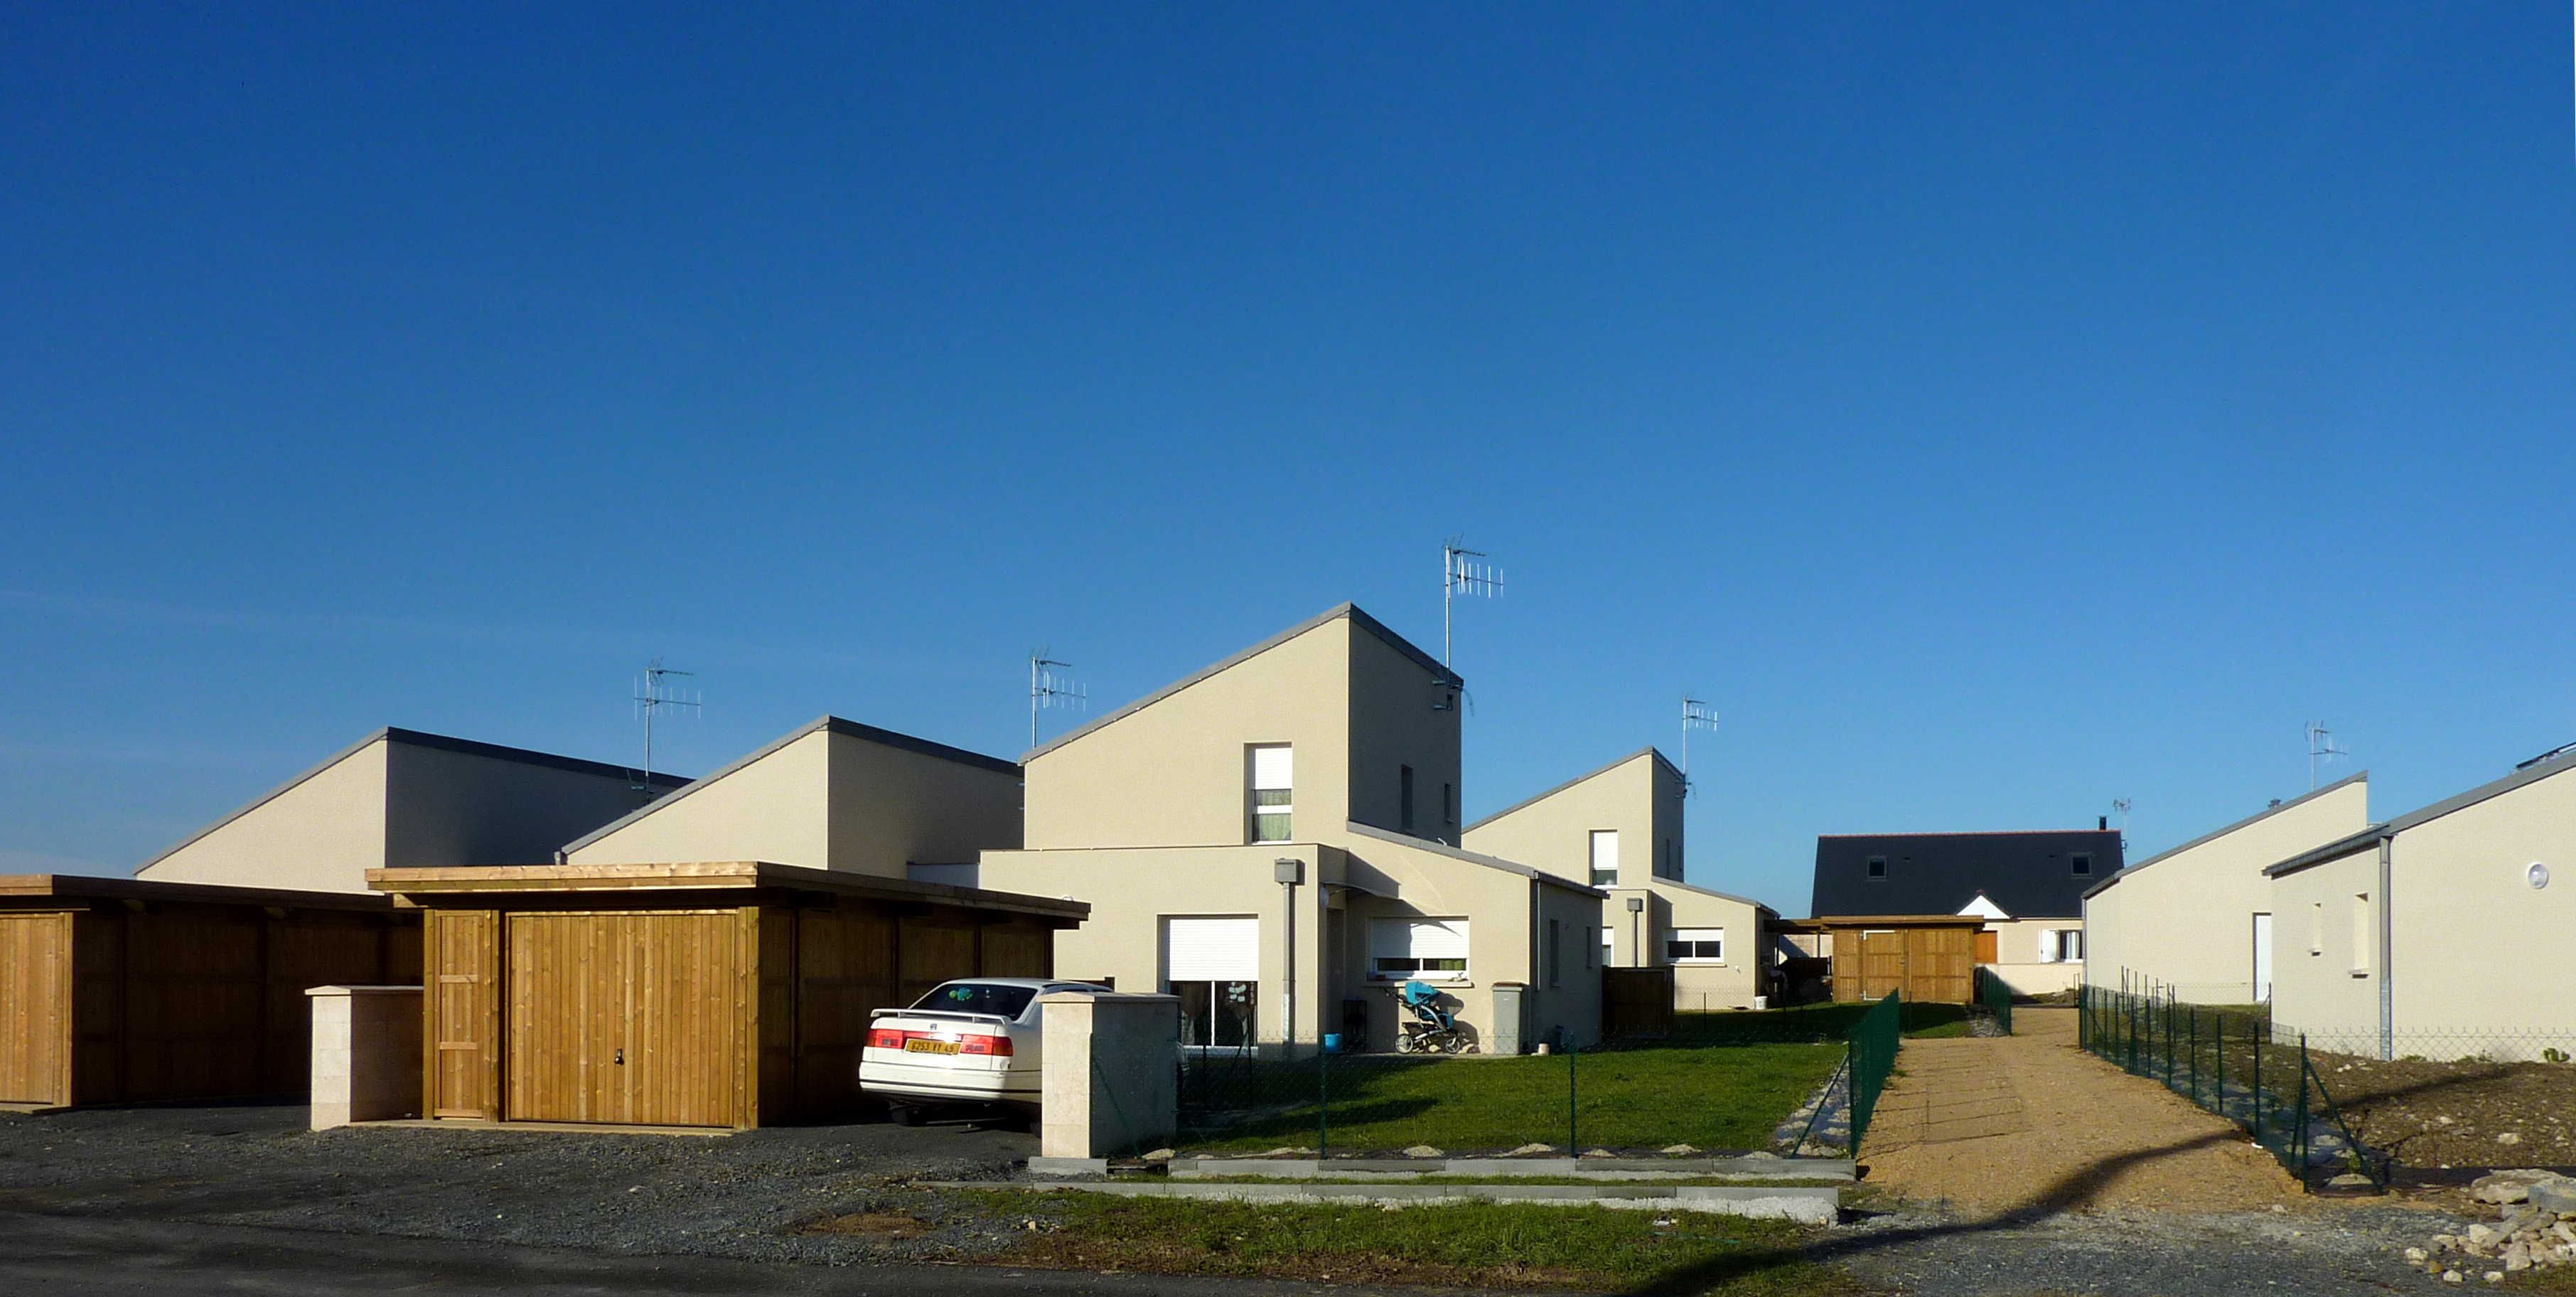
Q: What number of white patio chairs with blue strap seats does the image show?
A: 0